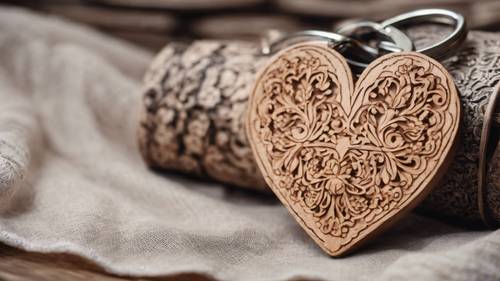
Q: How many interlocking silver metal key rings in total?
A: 3